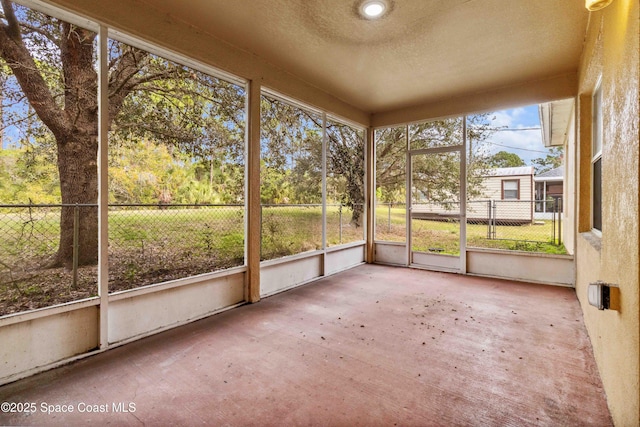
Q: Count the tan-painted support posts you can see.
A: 2